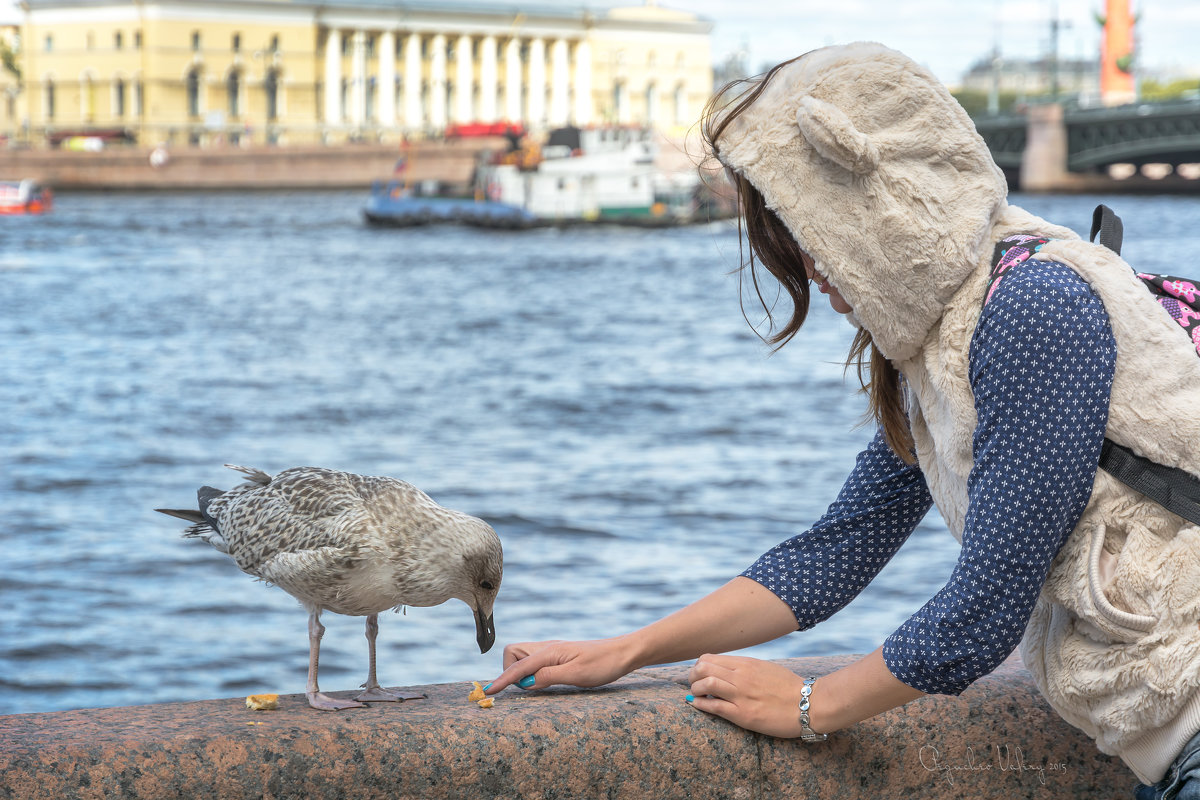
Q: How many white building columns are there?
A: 11